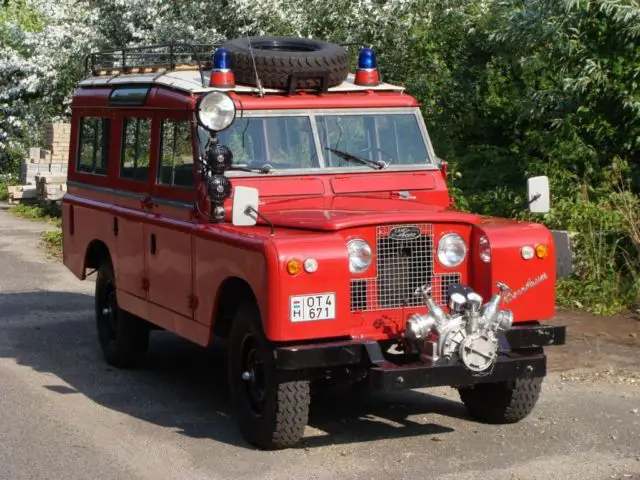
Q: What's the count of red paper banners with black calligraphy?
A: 0